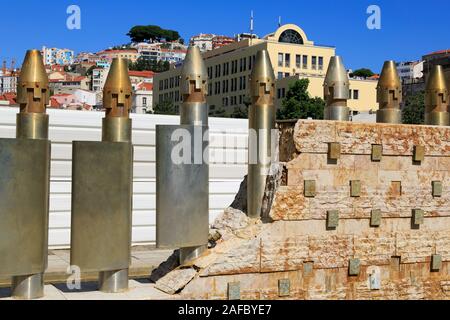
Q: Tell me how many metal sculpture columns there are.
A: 7